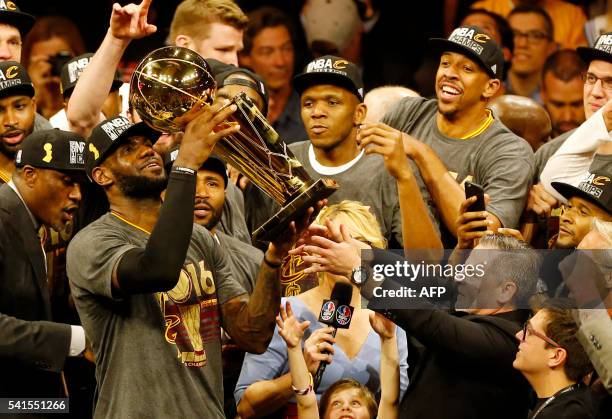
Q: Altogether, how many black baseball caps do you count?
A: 11